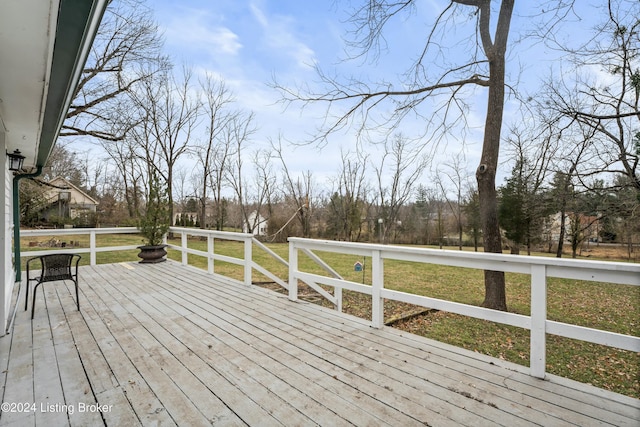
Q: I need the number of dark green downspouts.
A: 1